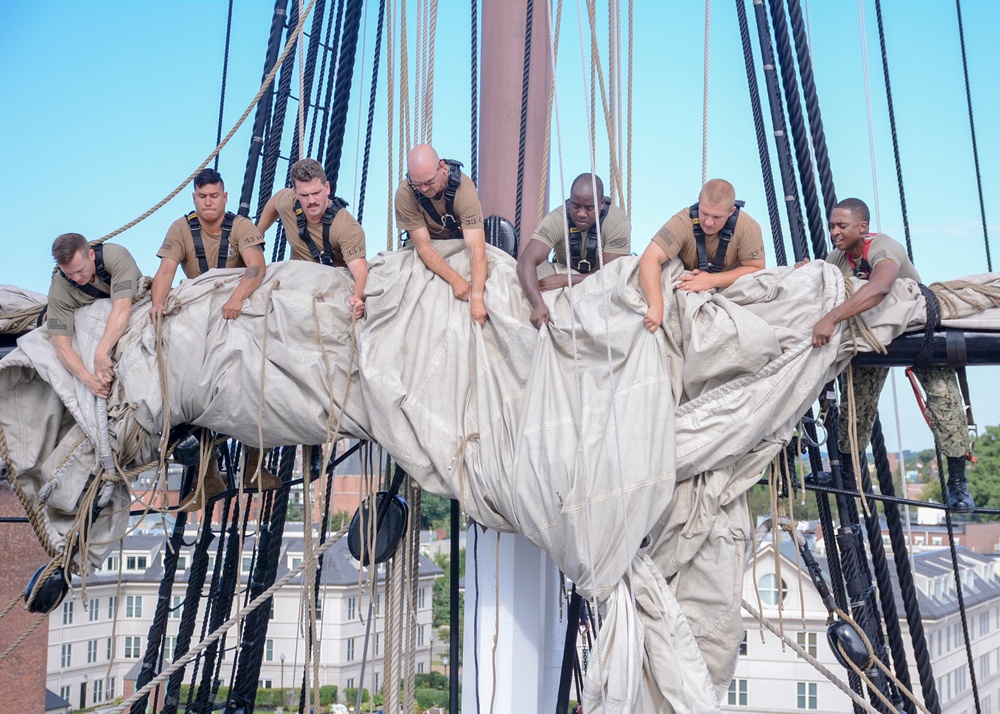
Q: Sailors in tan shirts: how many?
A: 4